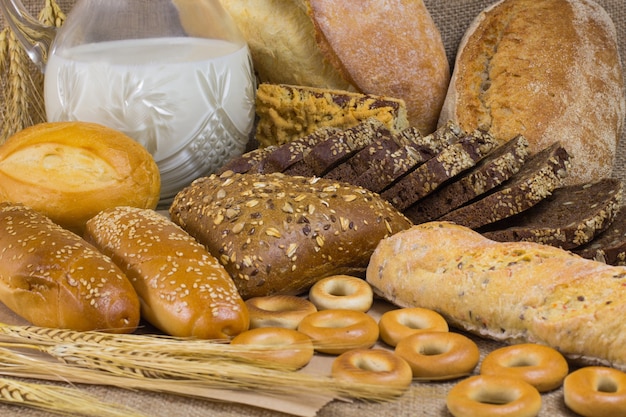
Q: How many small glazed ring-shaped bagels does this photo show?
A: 10